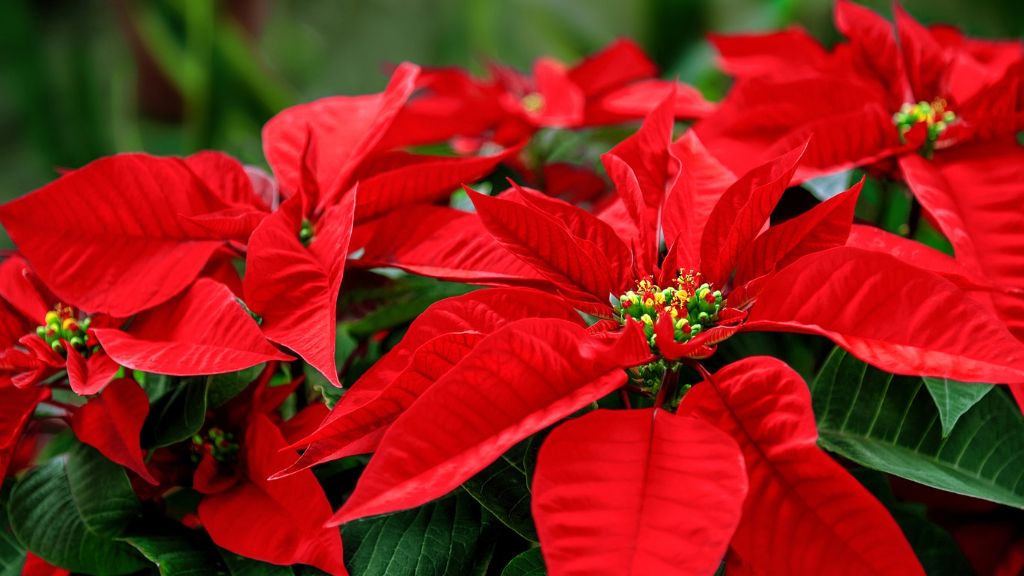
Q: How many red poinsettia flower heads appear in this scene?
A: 6